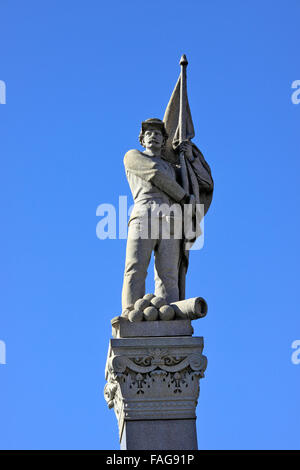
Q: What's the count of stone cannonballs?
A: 6